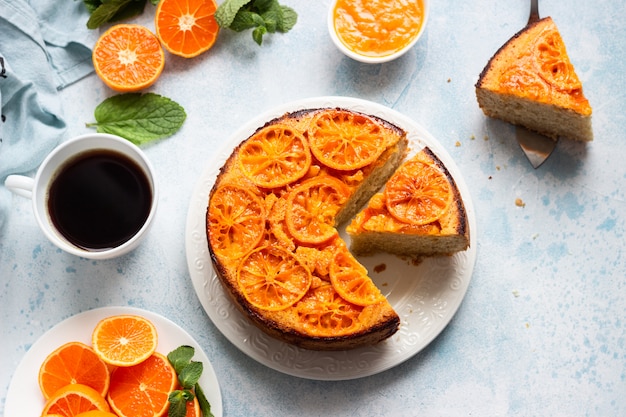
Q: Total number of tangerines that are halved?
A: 2